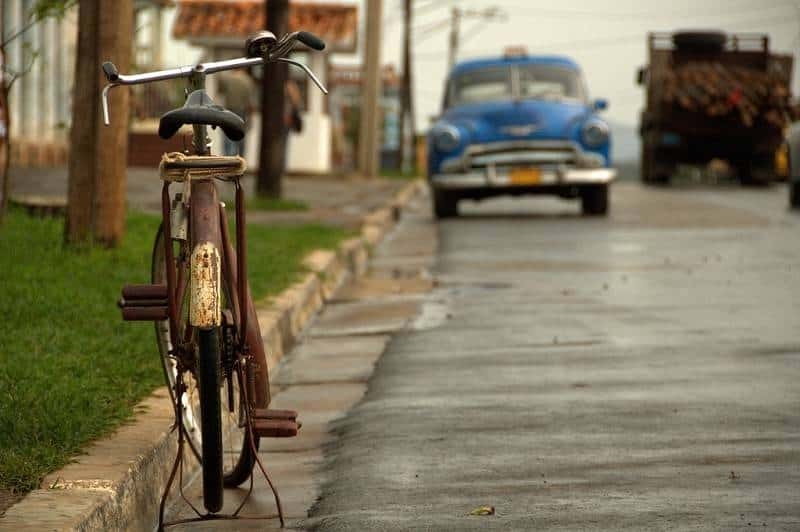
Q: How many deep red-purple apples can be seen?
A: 0